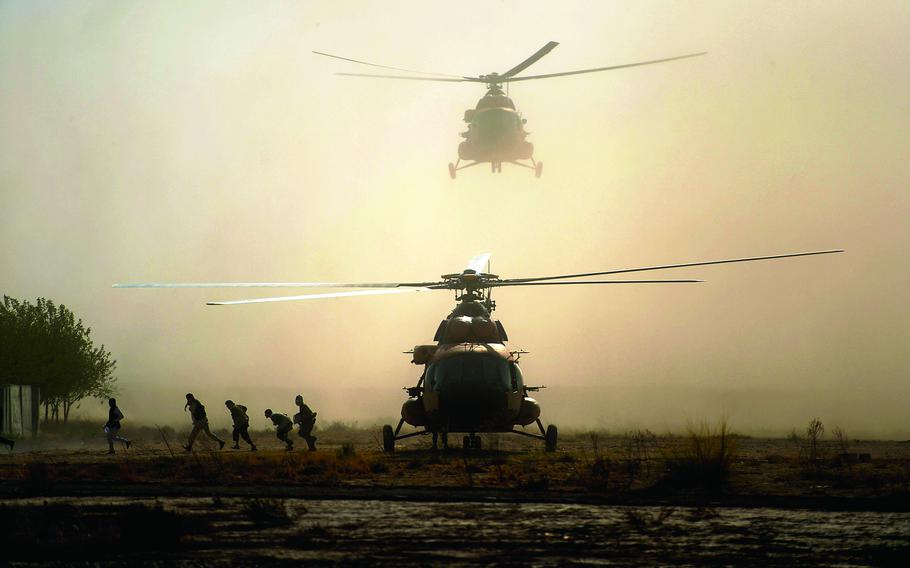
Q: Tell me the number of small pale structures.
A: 1